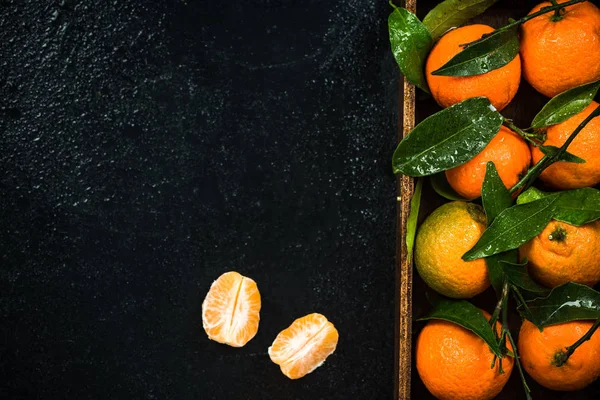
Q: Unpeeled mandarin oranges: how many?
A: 8